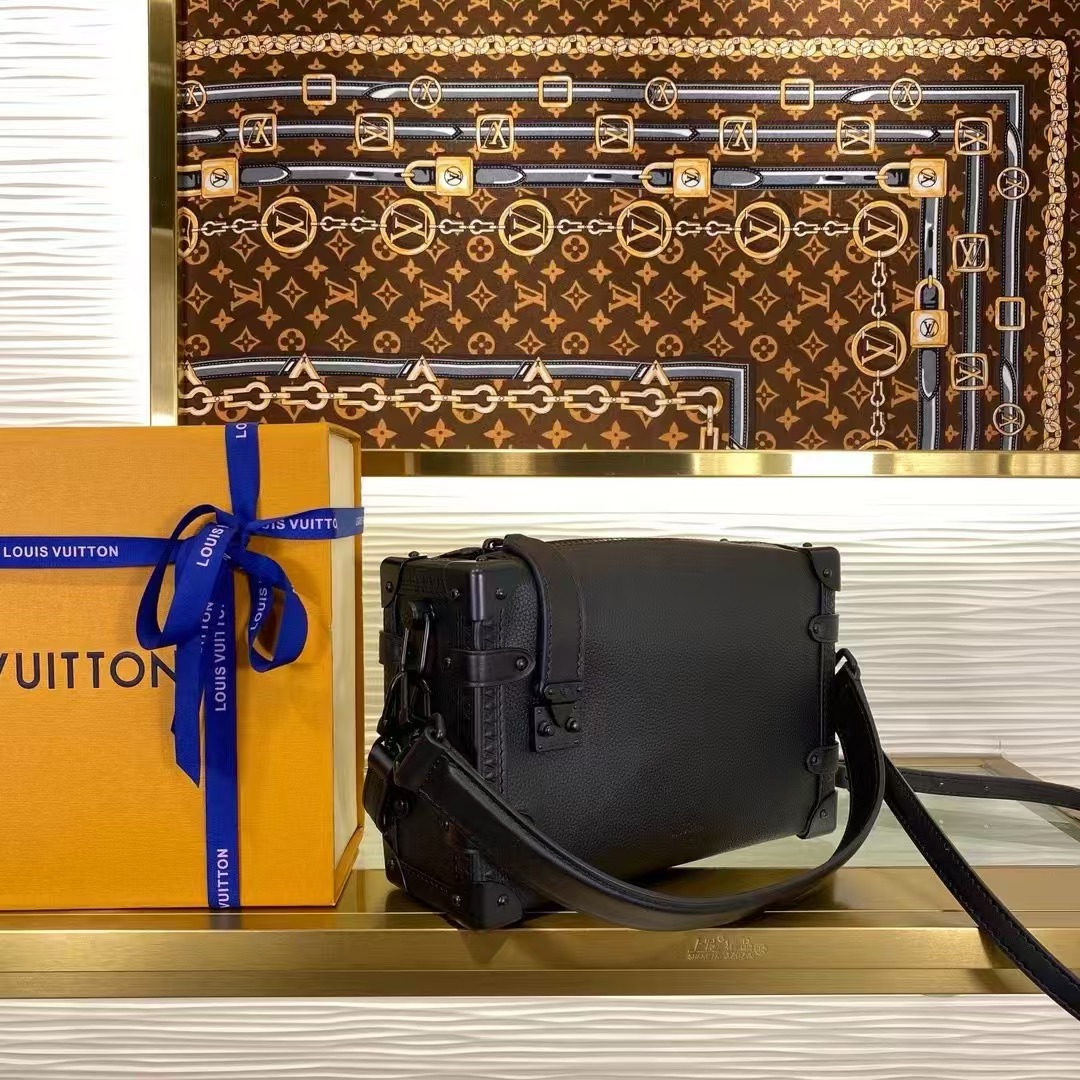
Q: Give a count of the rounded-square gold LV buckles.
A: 9